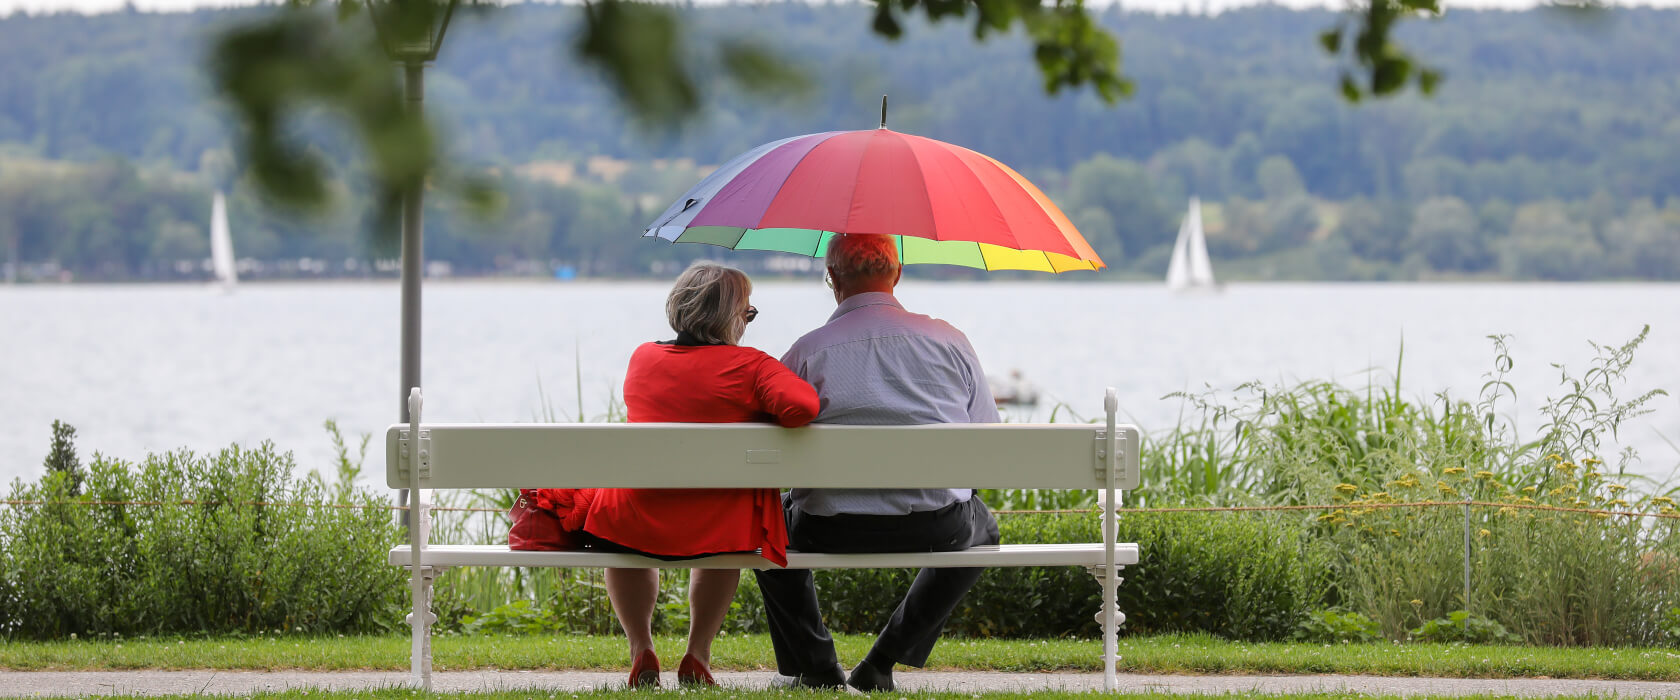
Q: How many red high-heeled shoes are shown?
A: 2